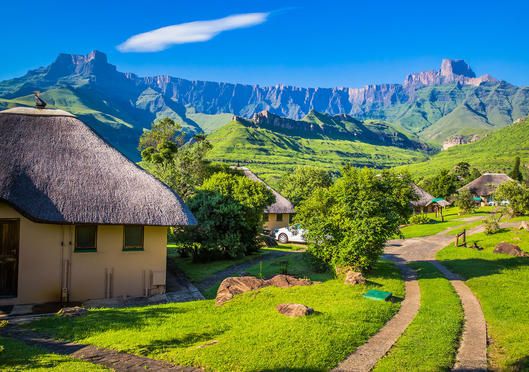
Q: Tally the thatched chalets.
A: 4